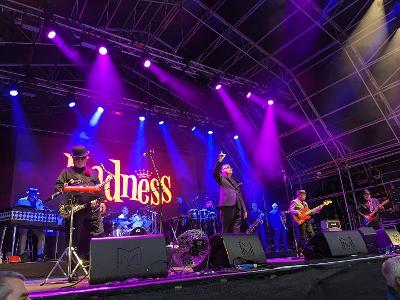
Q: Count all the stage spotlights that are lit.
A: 14